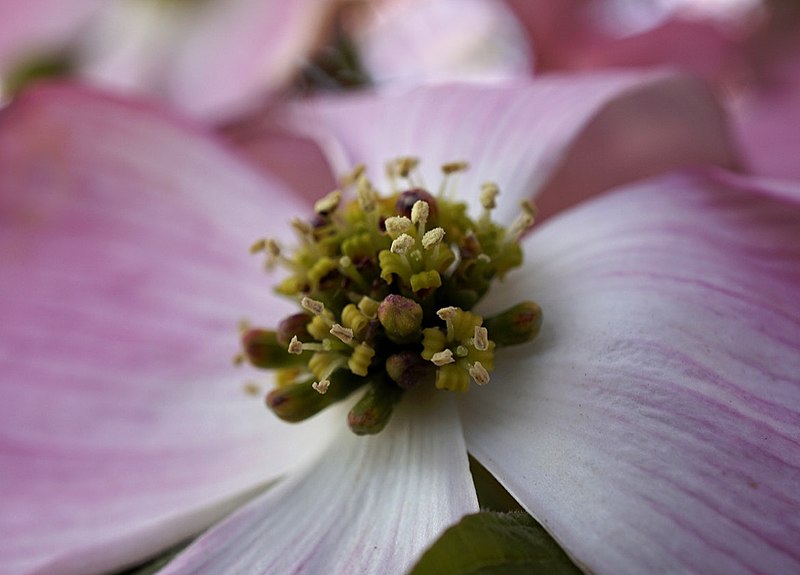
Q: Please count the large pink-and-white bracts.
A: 4